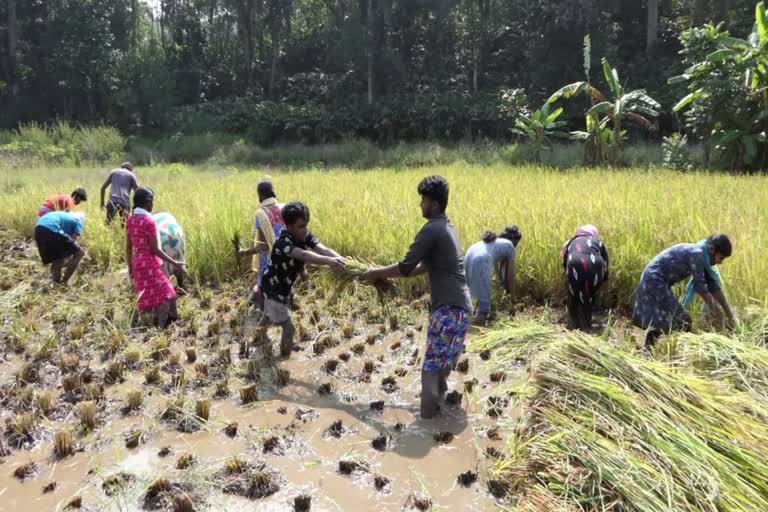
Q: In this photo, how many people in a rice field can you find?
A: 11